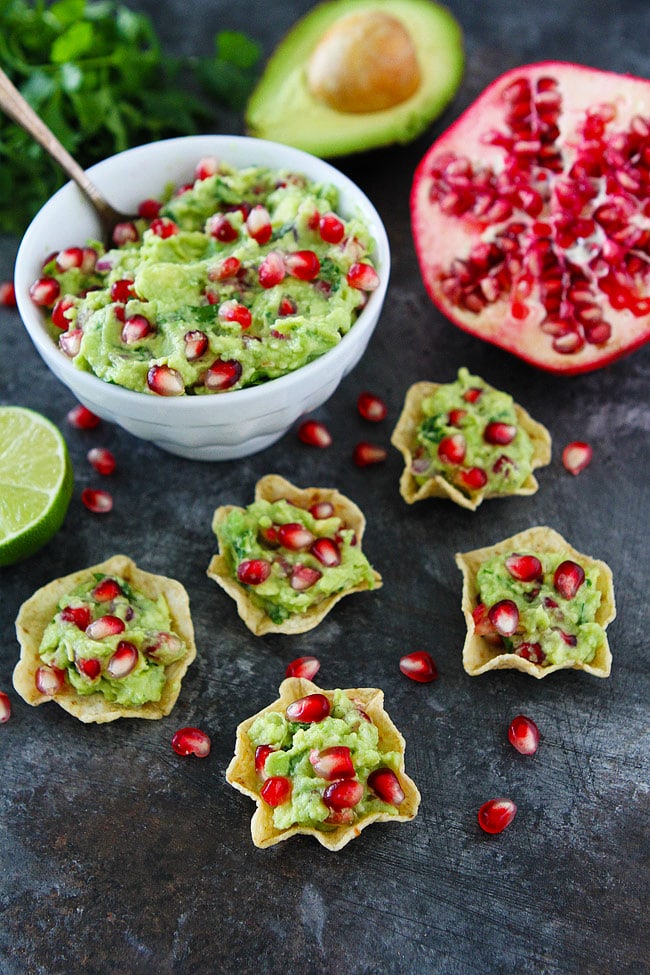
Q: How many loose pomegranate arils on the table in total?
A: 14